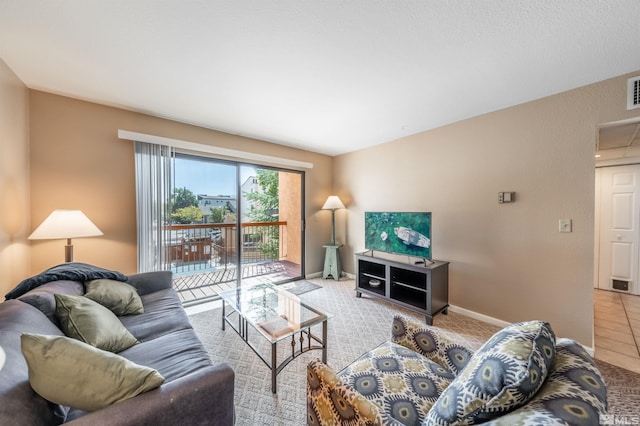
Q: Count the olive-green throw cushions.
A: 3